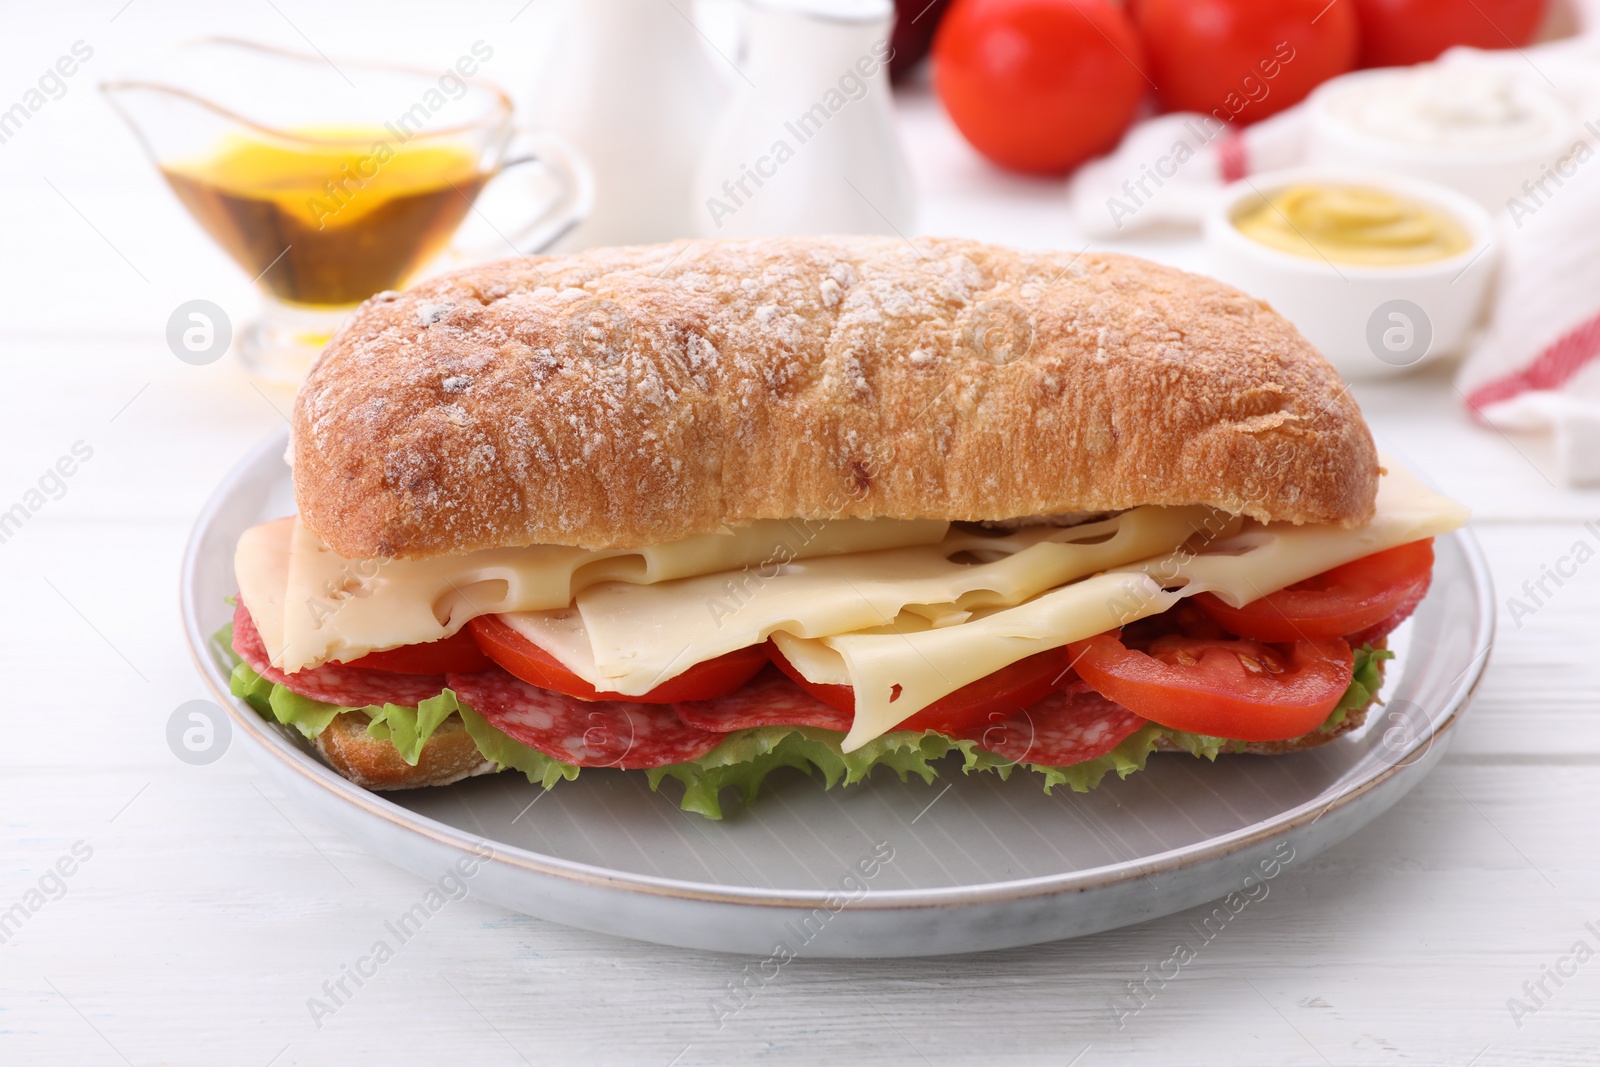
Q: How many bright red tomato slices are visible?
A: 5